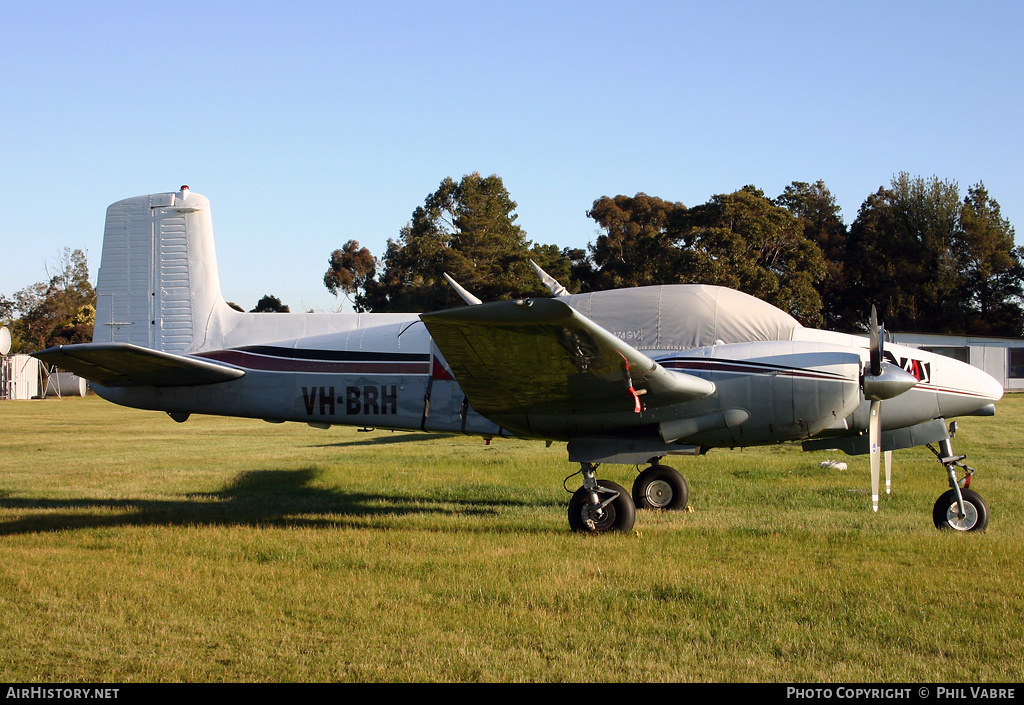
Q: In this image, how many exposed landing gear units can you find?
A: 3